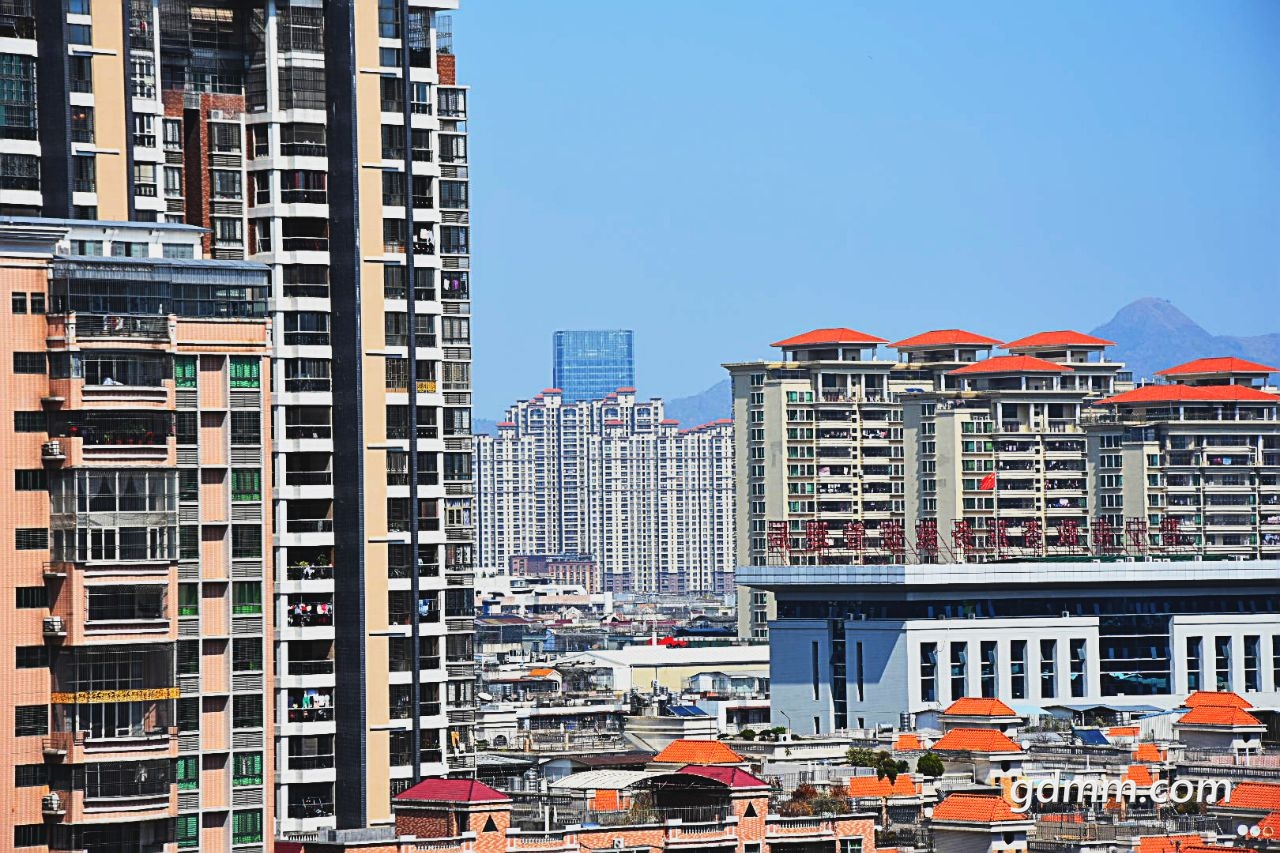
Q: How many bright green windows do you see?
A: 9